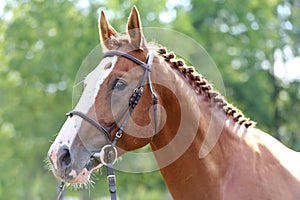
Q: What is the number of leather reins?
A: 2